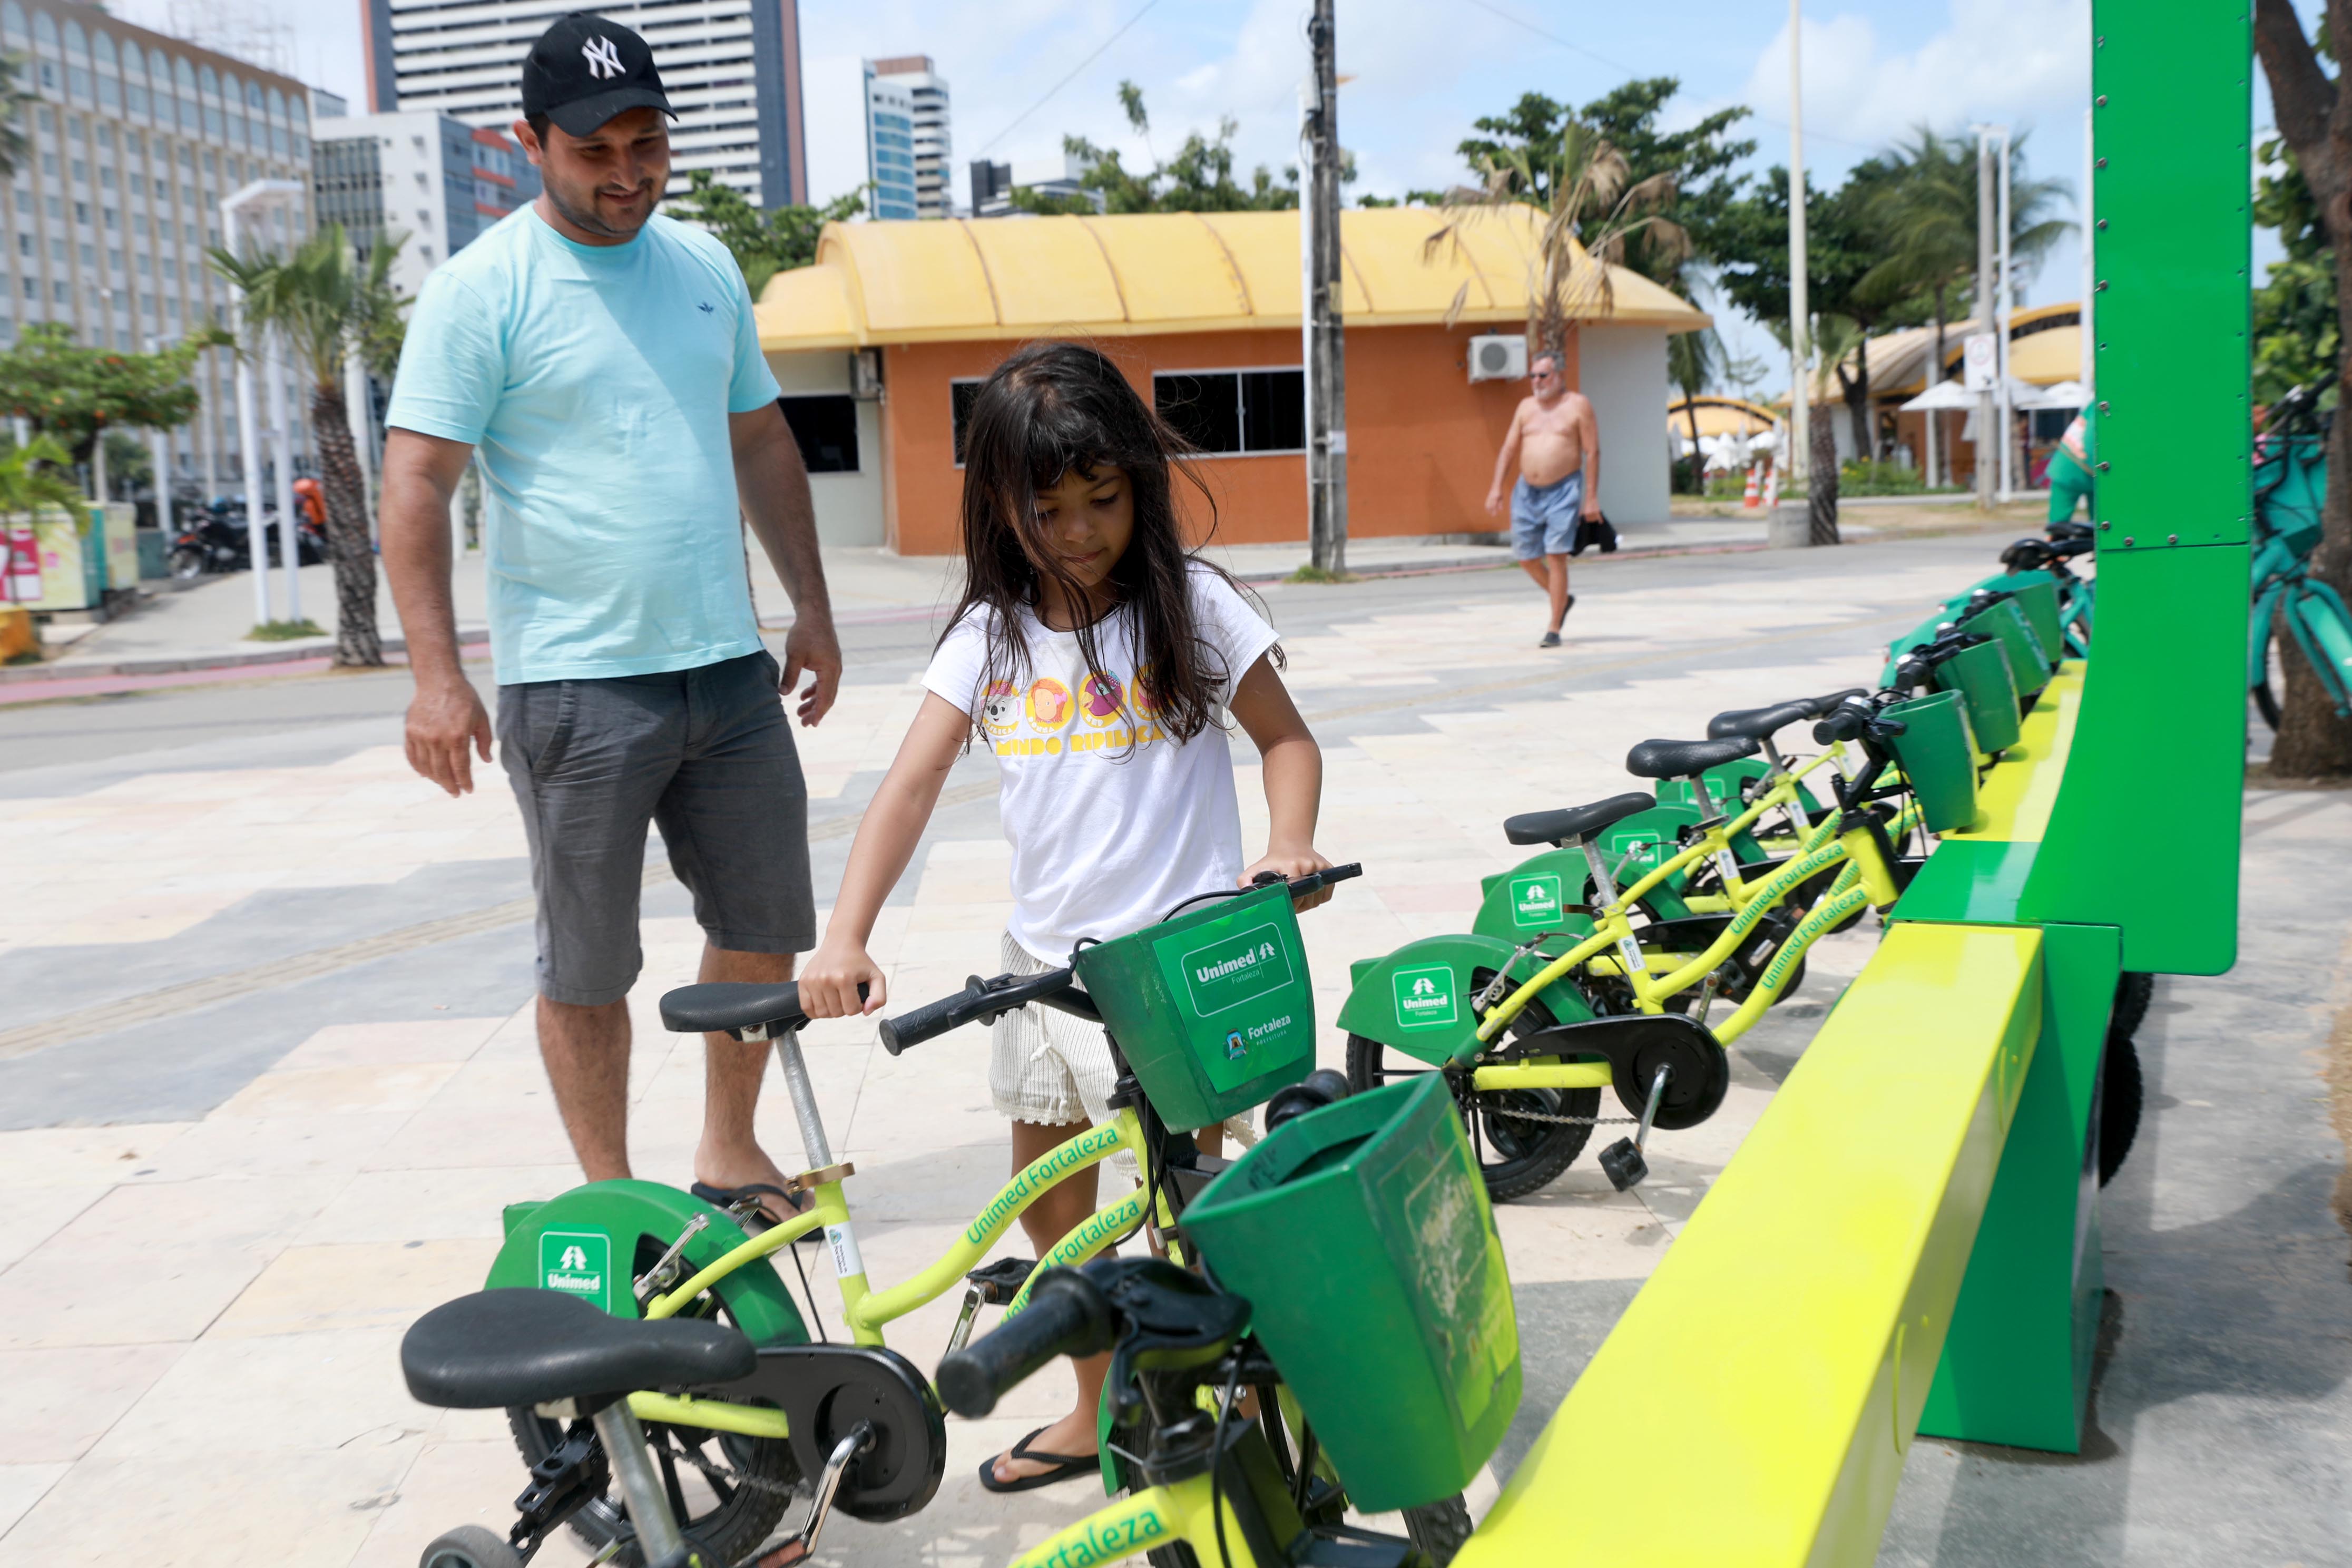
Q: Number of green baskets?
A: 6